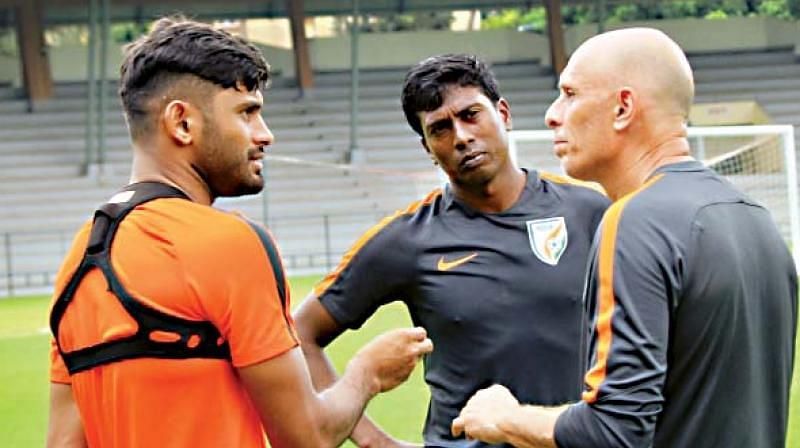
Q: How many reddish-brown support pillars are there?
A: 3